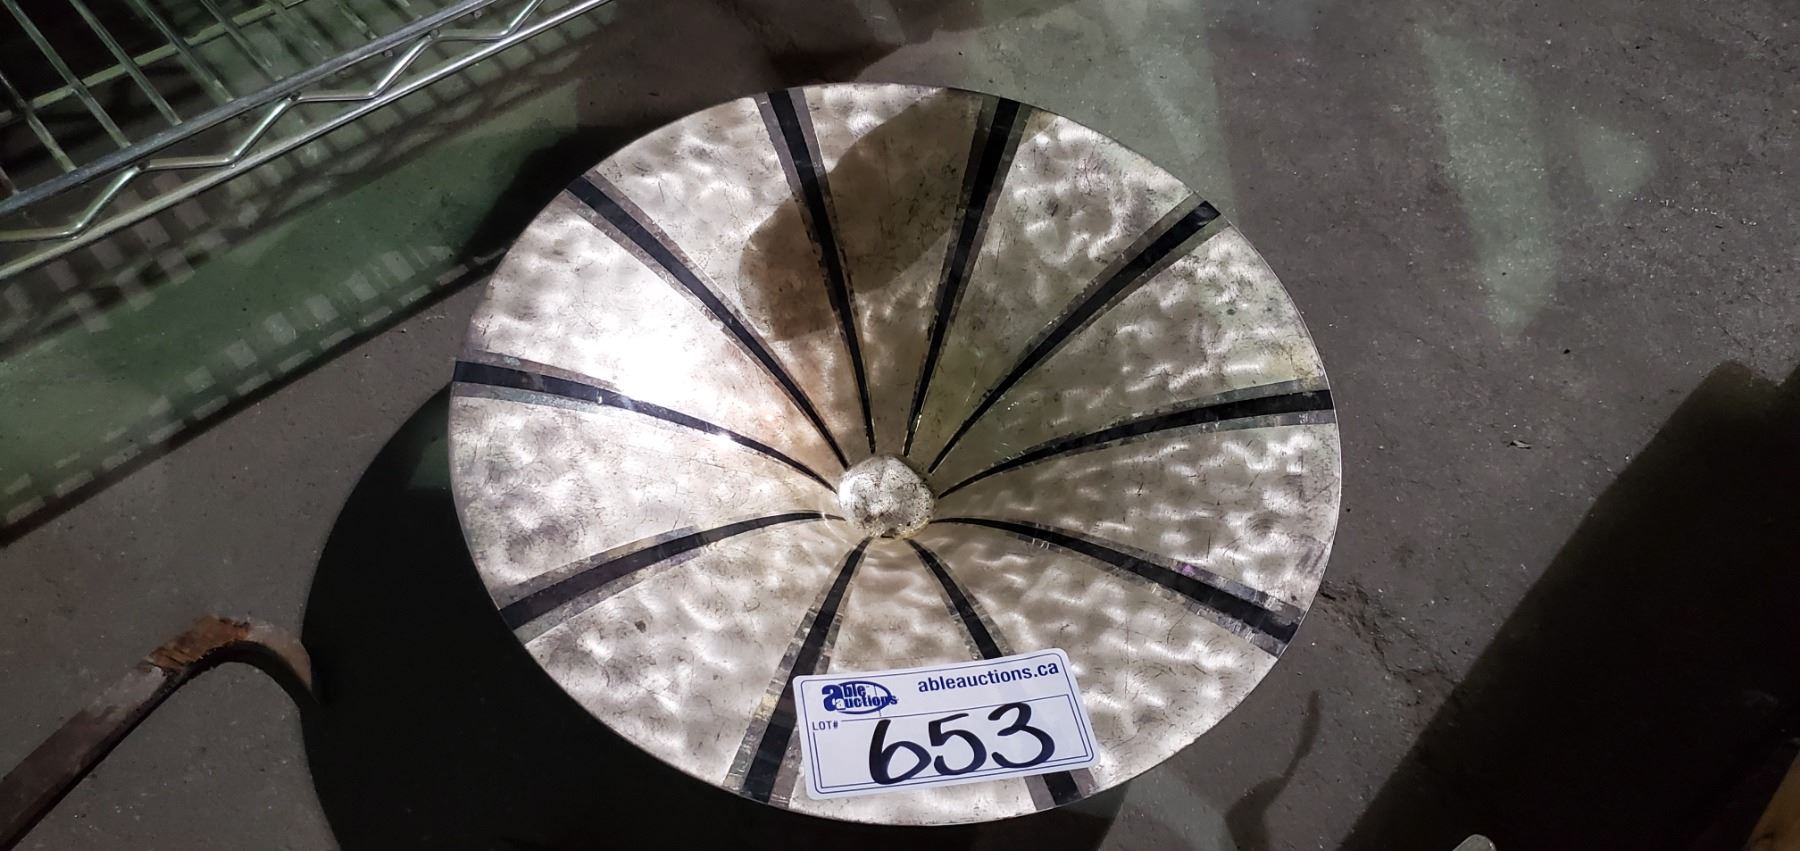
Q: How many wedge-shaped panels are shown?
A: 10